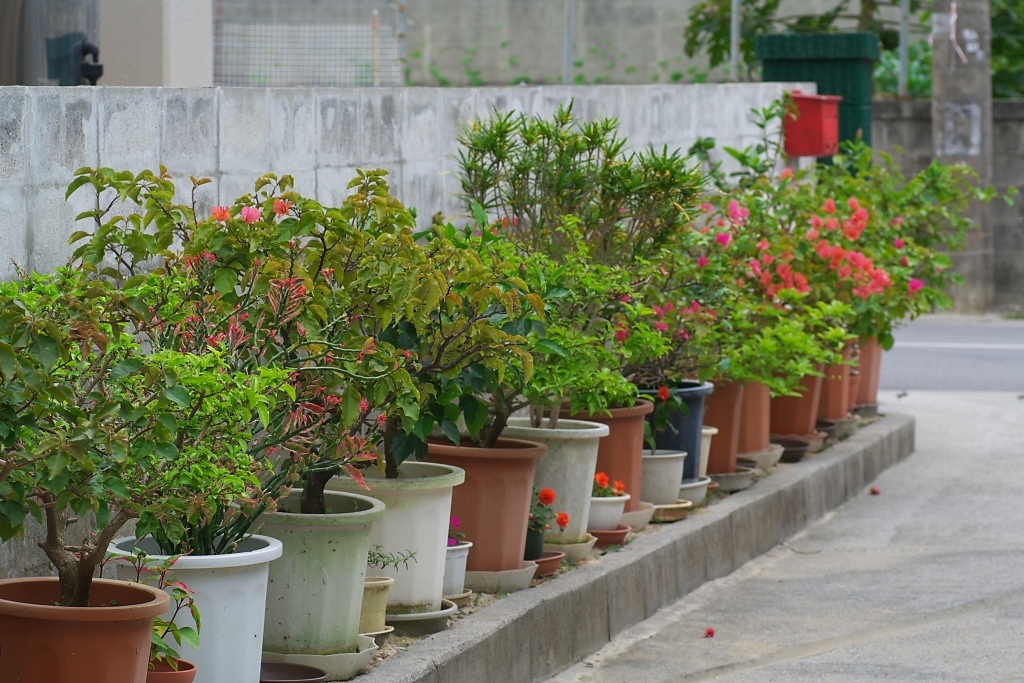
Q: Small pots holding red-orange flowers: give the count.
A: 2